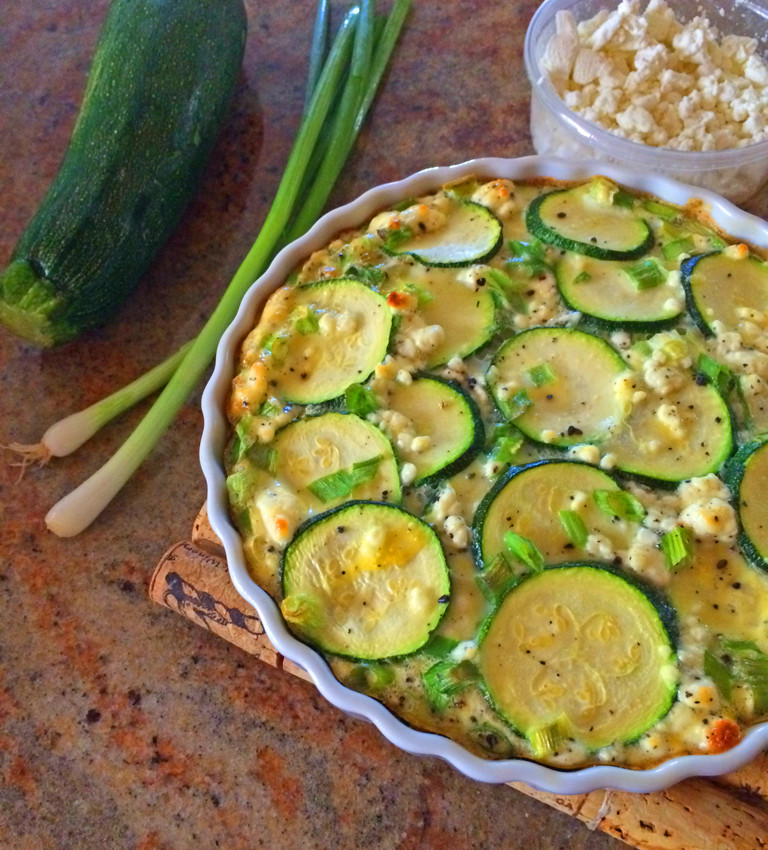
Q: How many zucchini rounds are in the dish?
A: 14